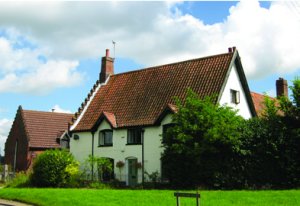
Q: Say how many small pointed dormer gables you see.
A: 2